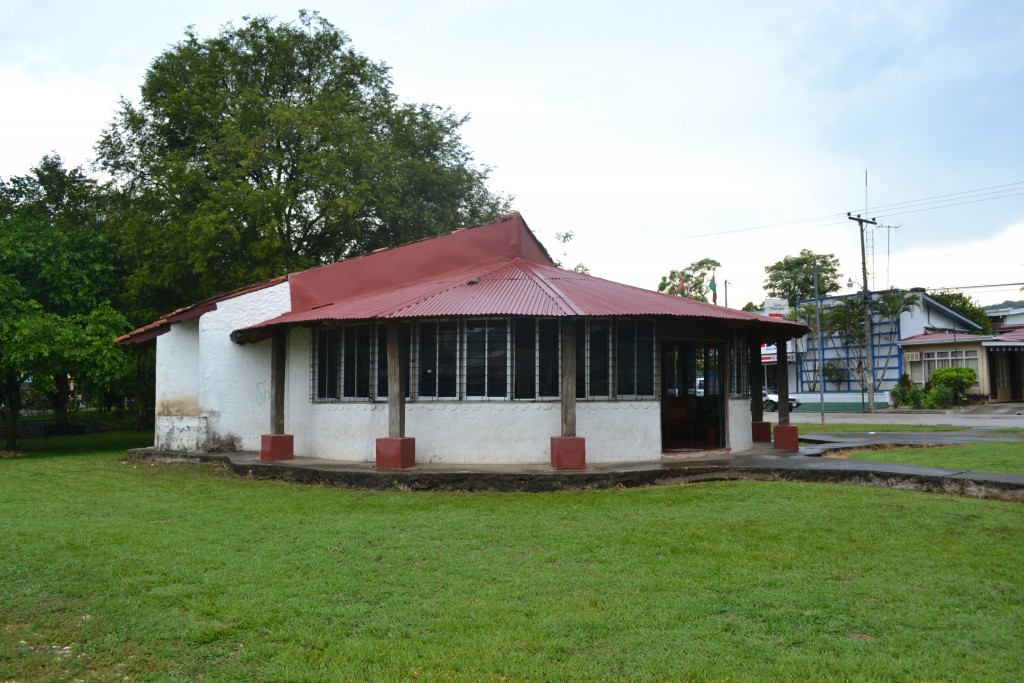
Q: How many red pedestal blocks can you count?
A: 5